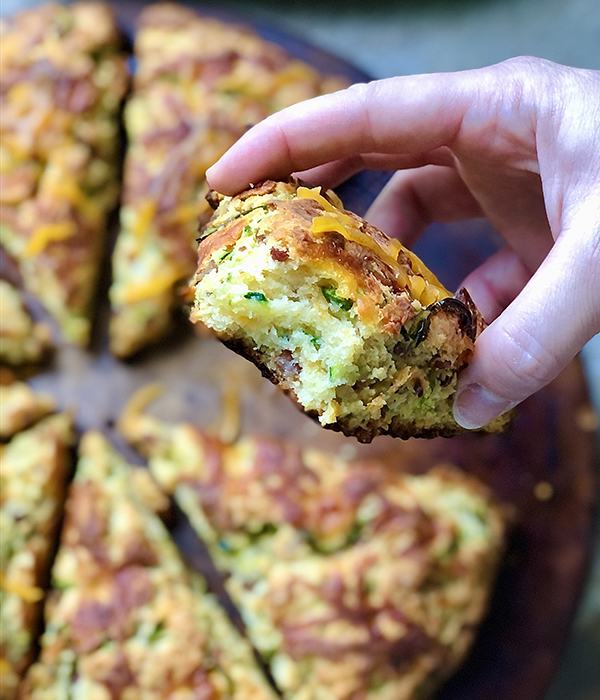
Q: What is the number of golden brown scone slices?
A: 8